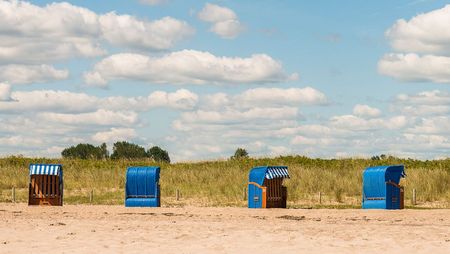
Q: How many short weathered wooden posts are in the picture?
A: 6